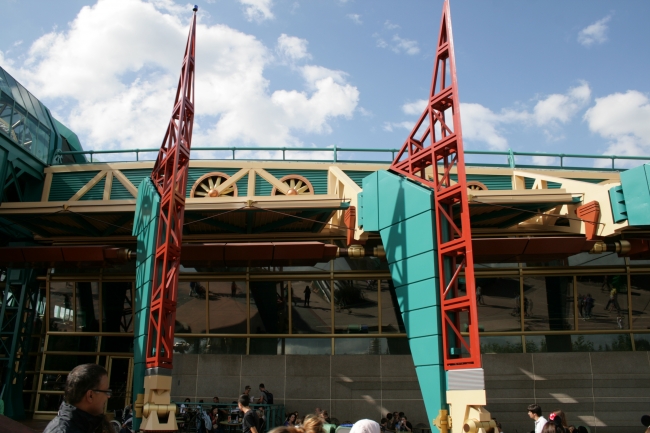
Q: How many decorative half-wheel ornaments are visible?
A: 3